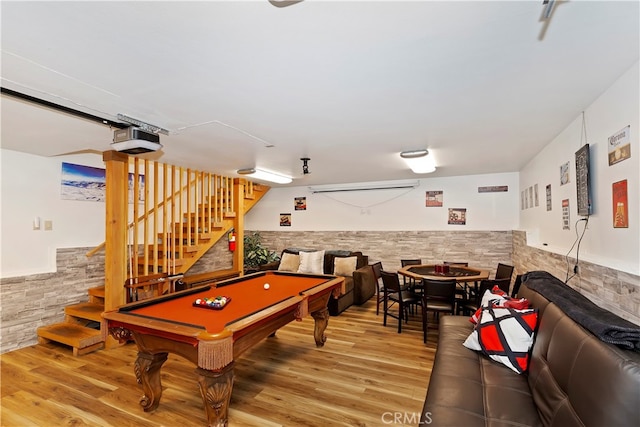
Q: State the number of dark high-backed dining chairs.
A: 7